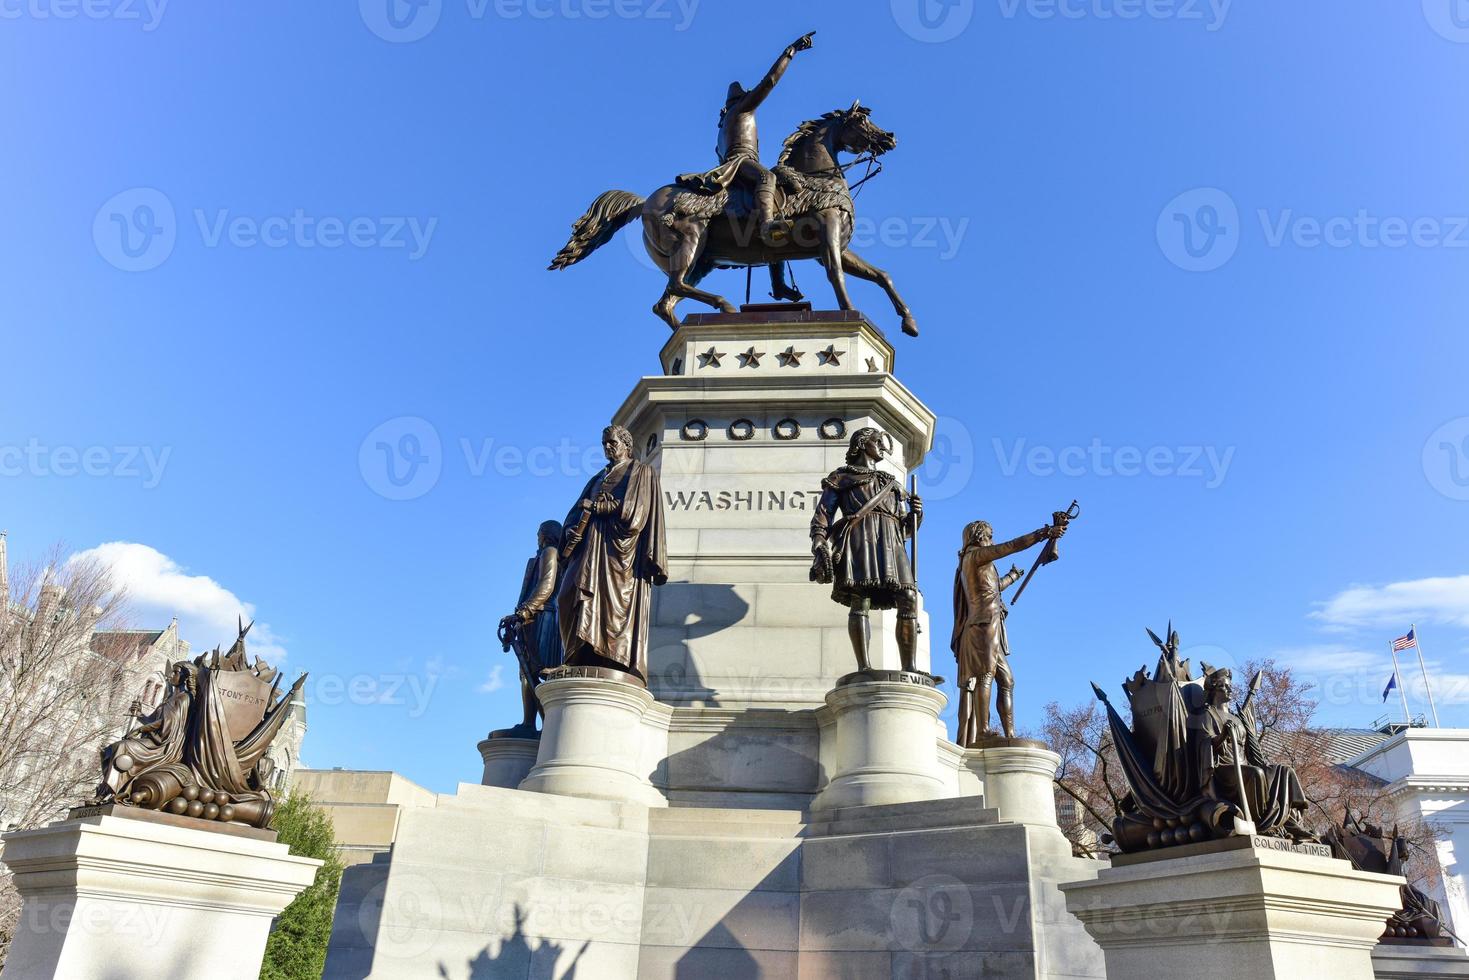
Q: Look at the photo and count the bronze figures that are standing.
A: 4